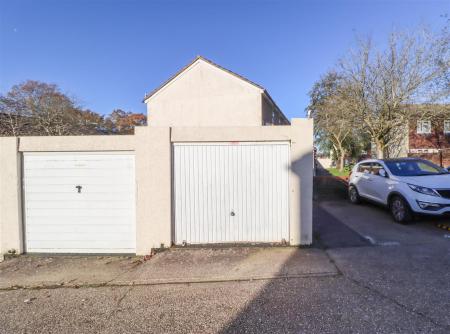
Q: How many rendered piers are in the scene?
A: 3